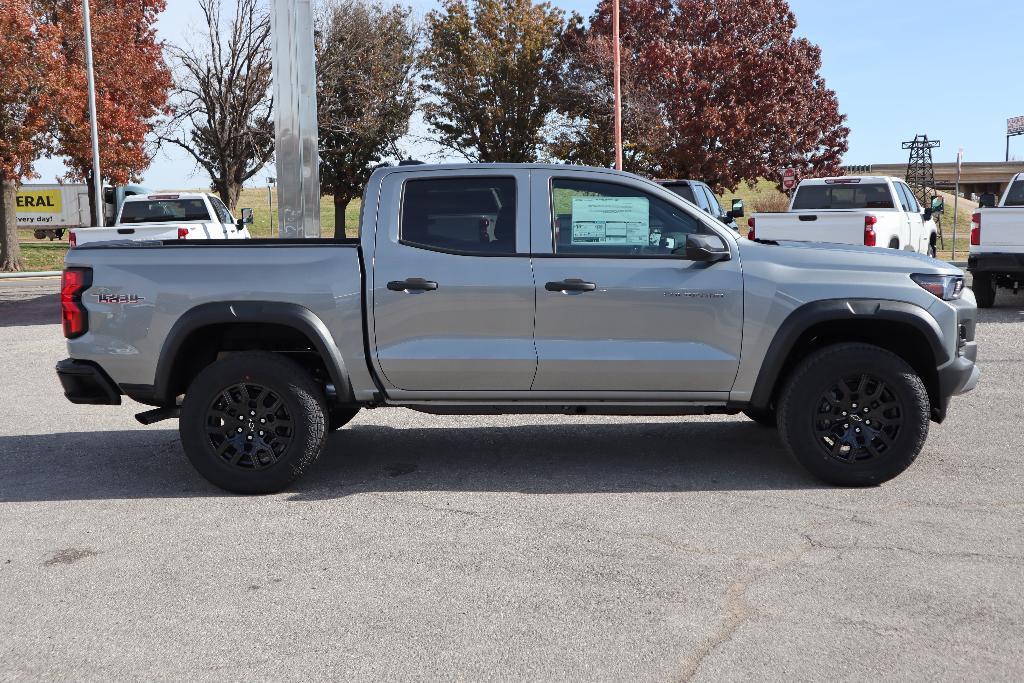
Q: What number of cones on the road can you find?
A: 0